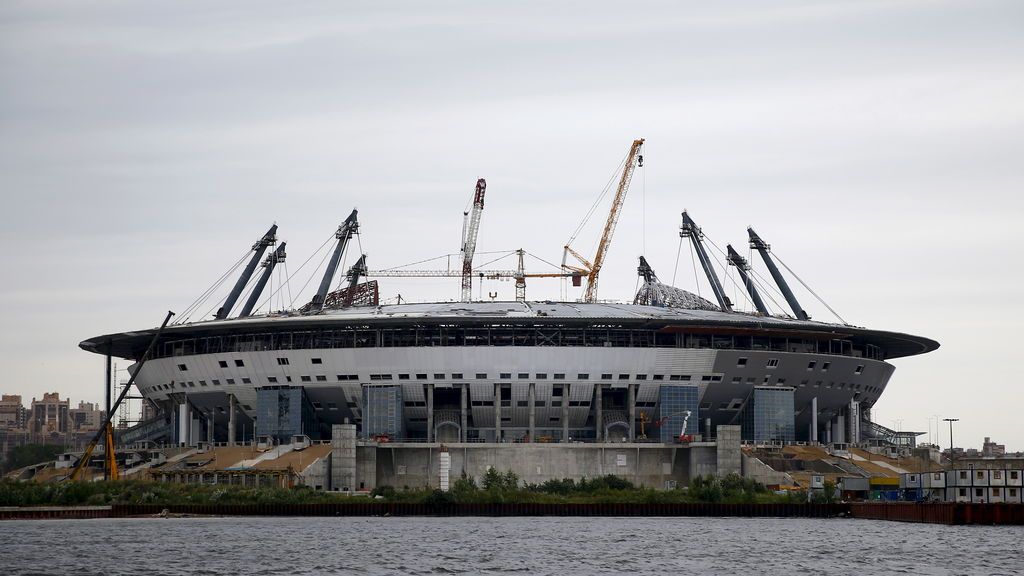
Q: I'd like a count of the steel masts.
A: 8